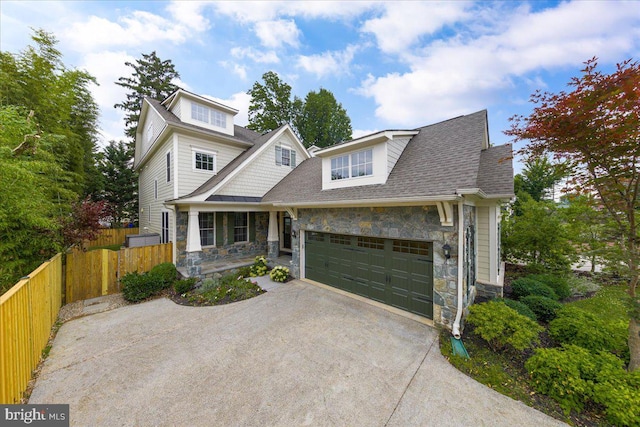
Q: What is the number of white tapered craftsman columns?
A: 2